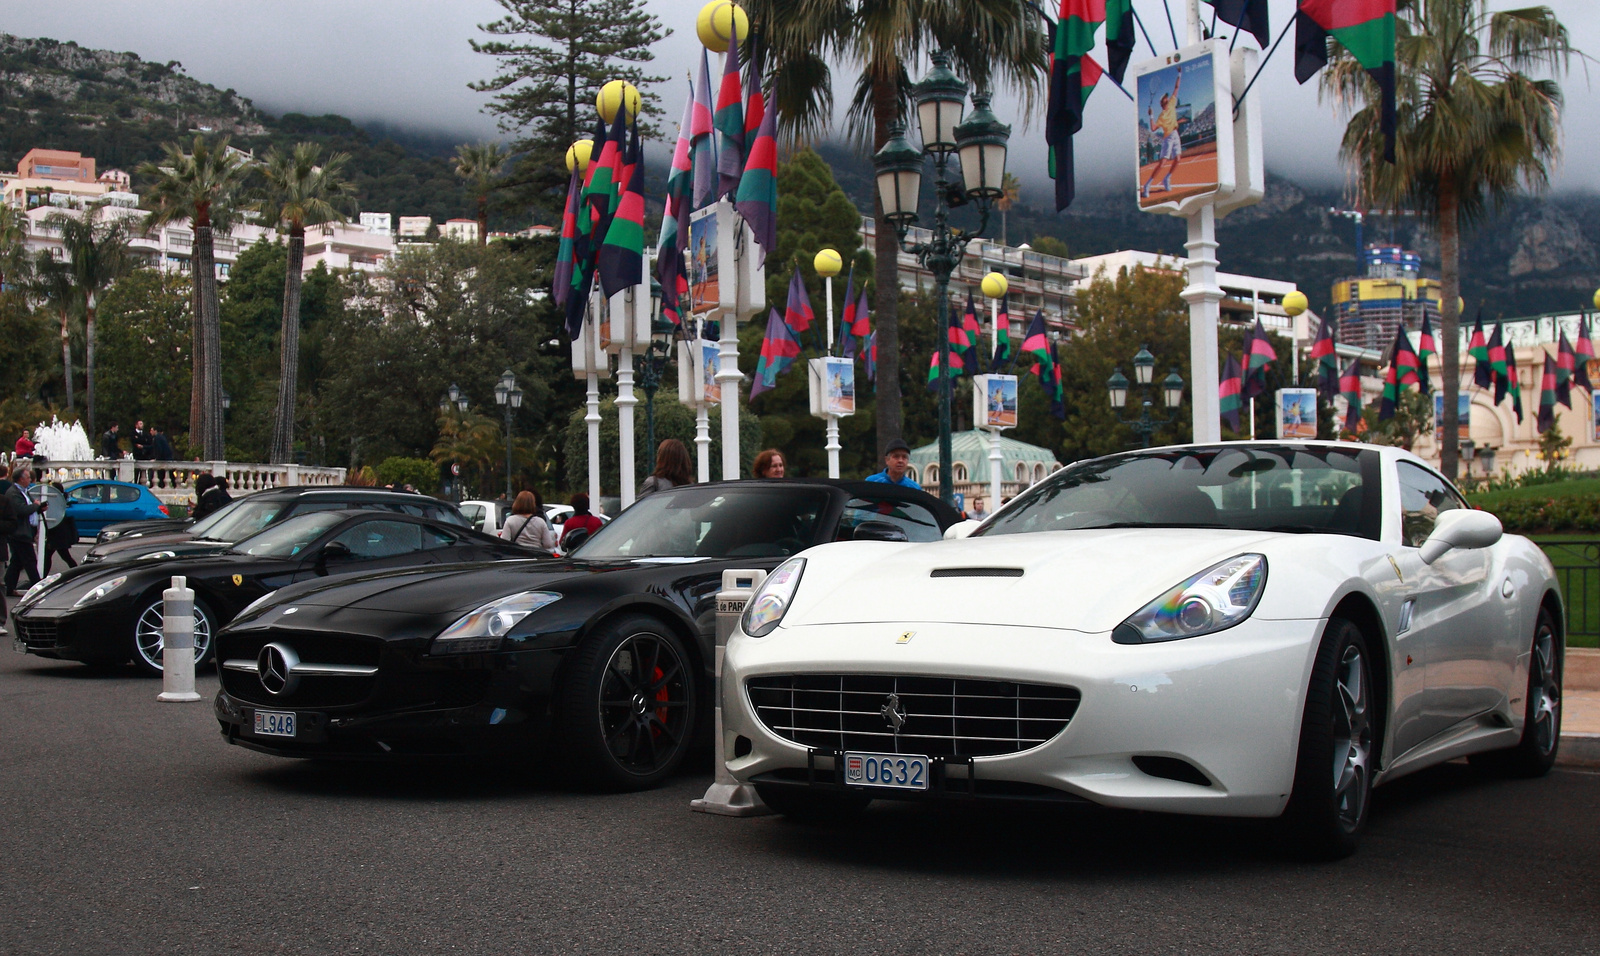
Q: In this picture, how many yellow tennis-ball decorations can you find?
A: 8